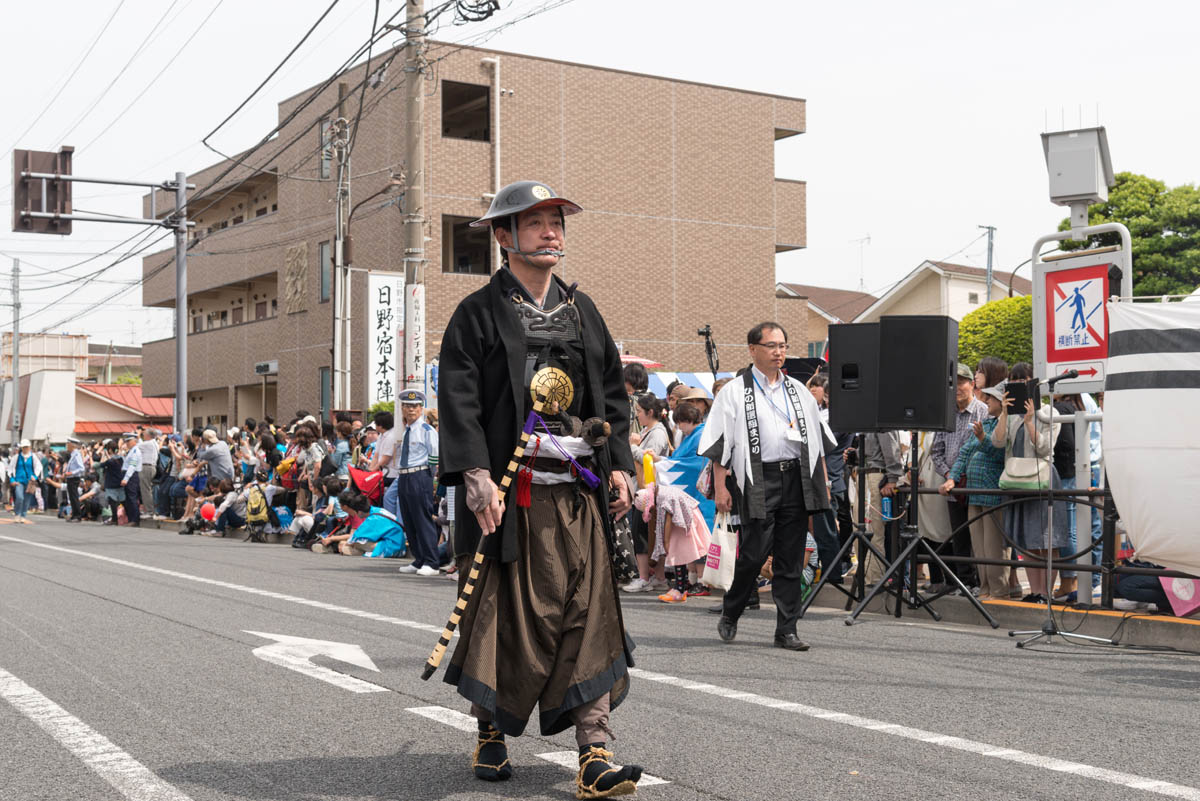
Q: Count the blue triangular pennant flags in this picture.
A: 0